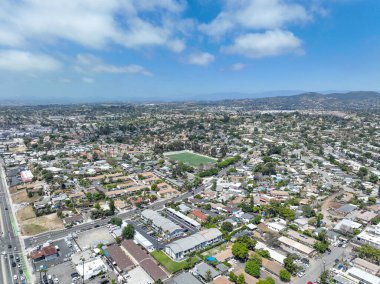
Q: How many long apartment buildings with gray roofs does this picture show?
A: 2